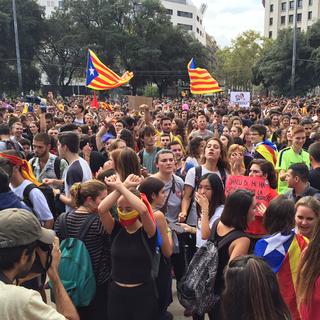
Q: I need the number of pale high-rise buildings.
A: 2